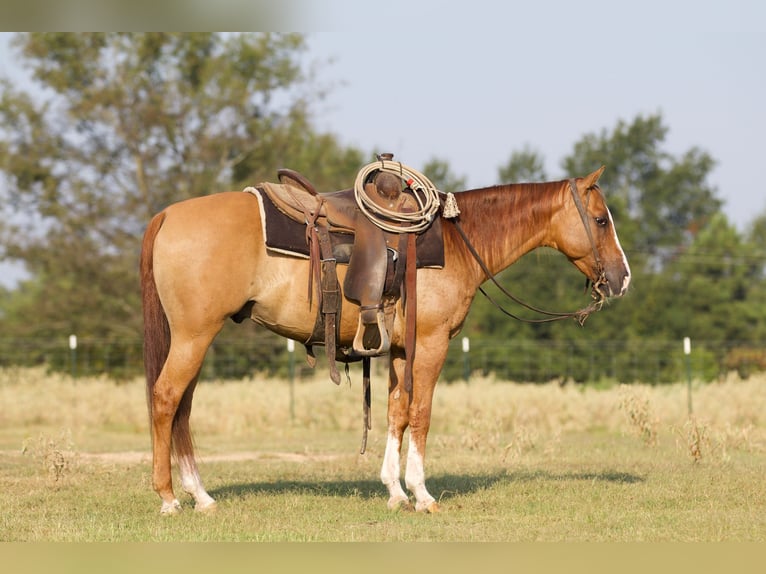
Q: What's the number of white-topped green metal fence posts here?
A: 4